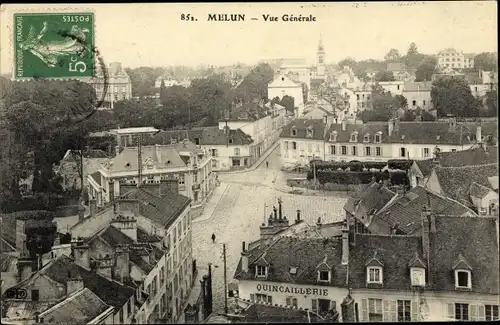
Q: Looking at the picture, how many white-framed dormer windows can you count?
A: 11